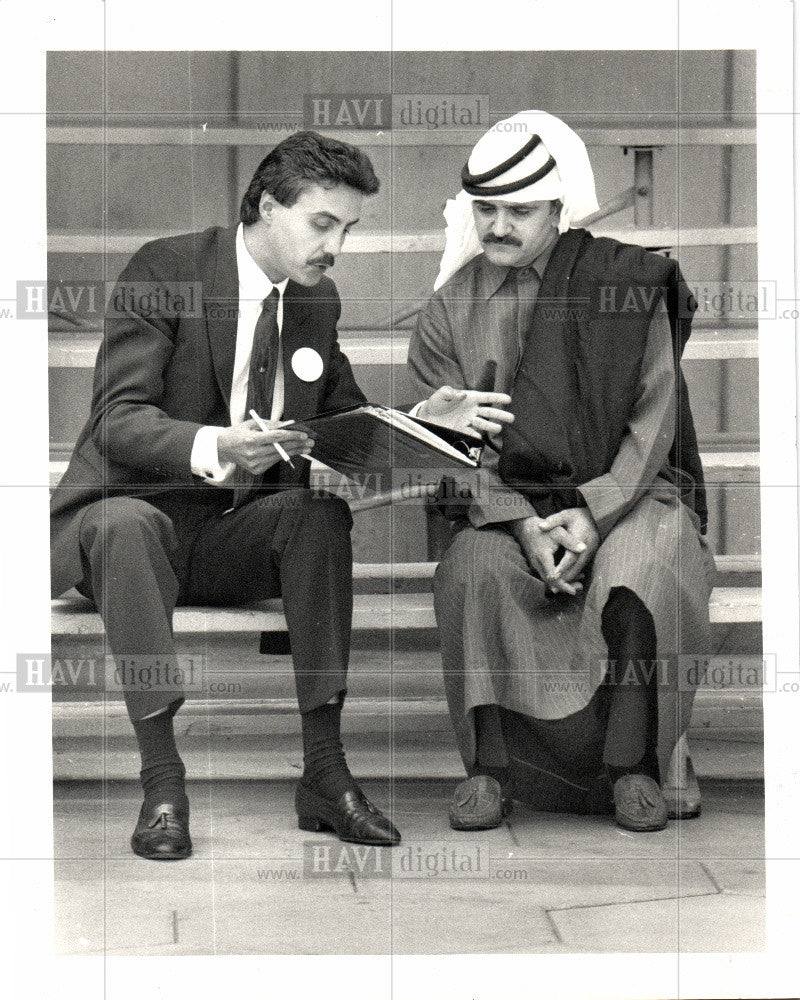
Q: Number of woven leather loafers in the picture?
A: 2